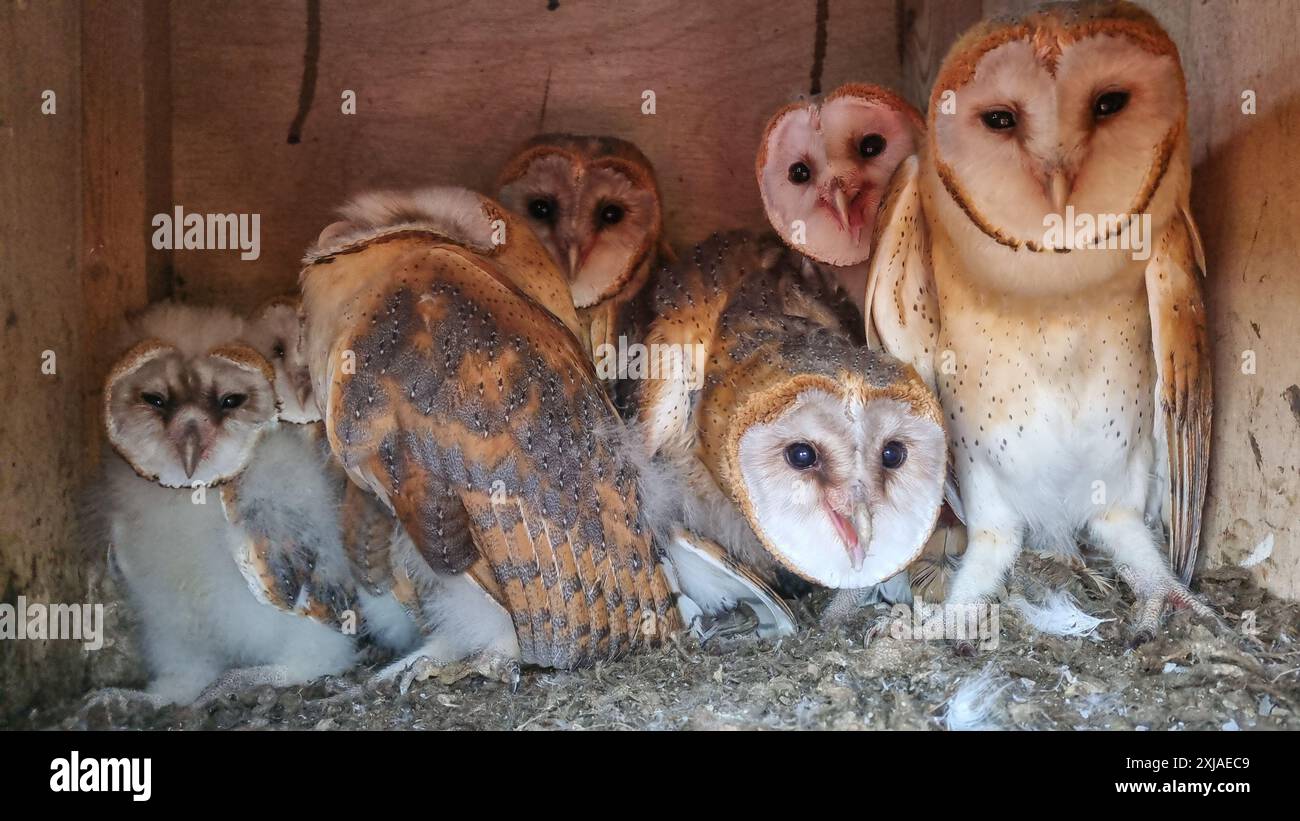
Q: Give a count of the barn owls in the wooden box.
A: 7